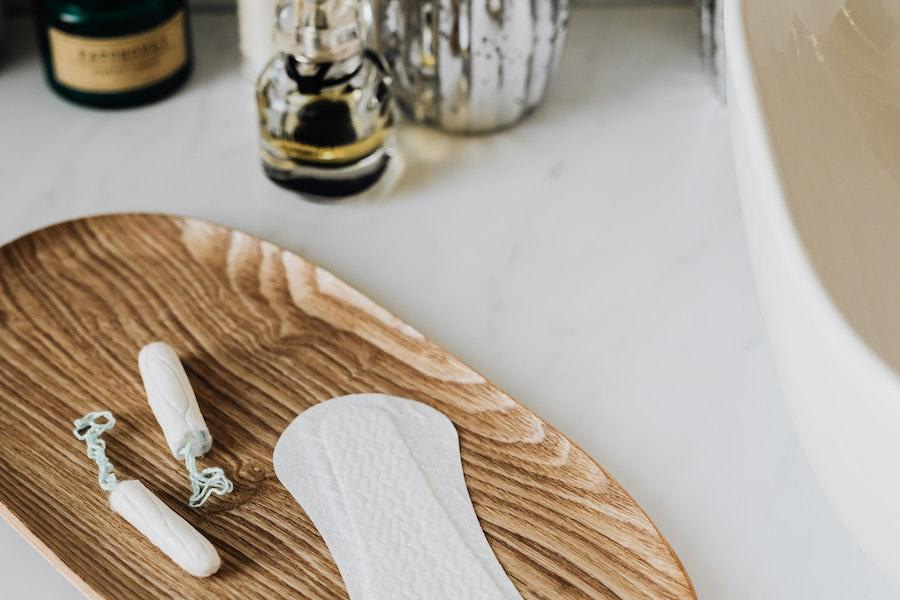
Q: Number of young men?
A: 0